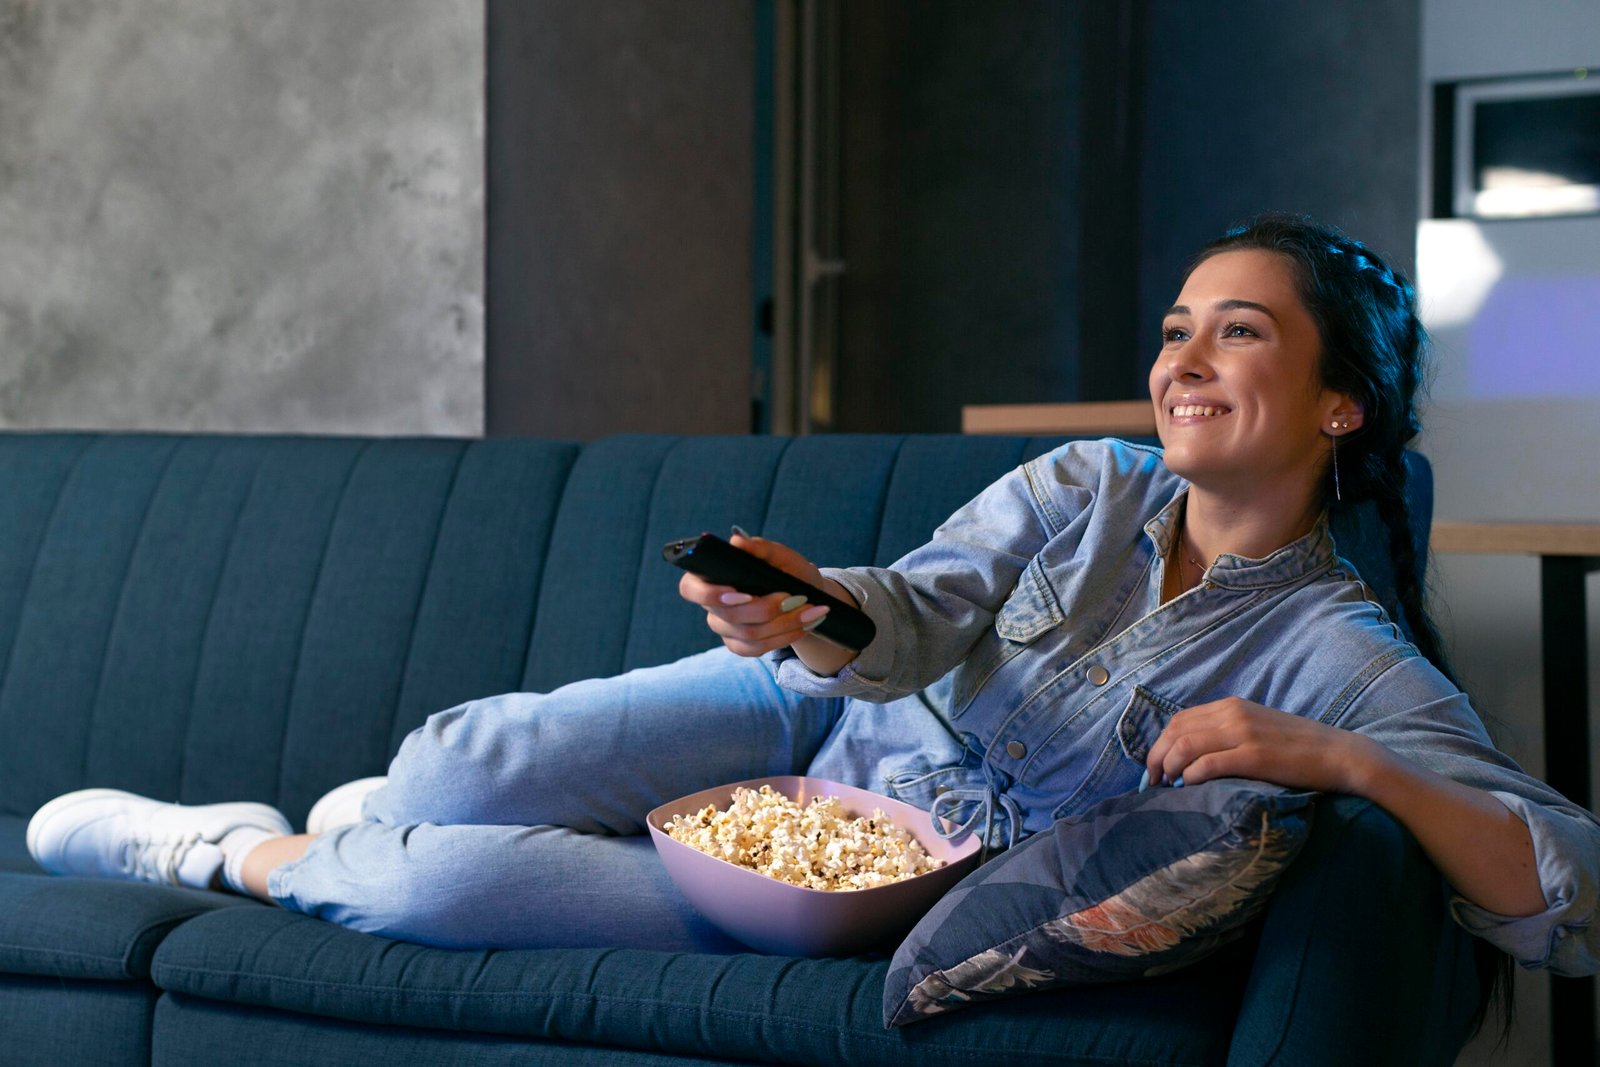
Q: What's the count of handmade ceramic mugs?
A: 0